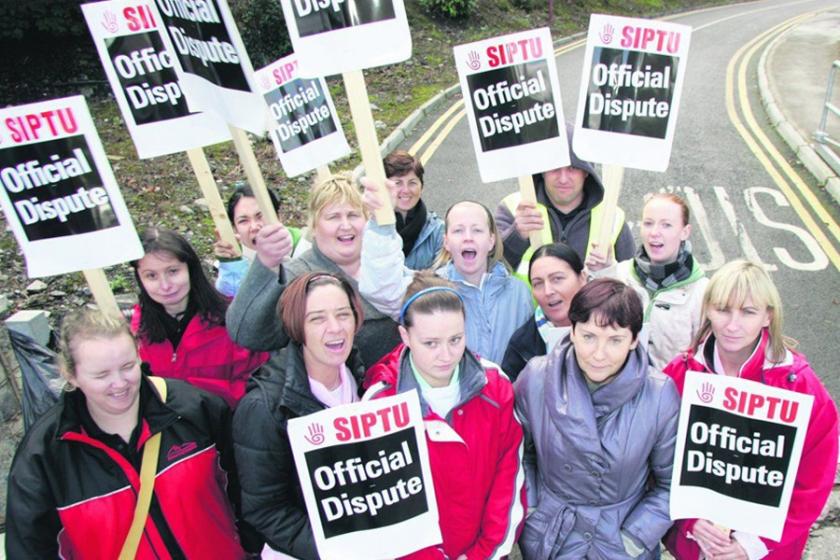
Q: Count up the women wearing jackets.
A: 12